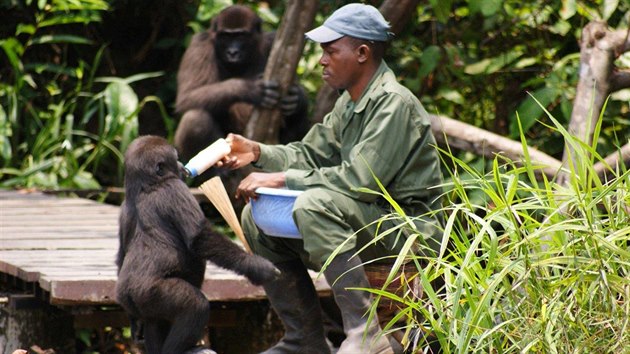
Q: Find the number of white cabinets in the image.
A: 0